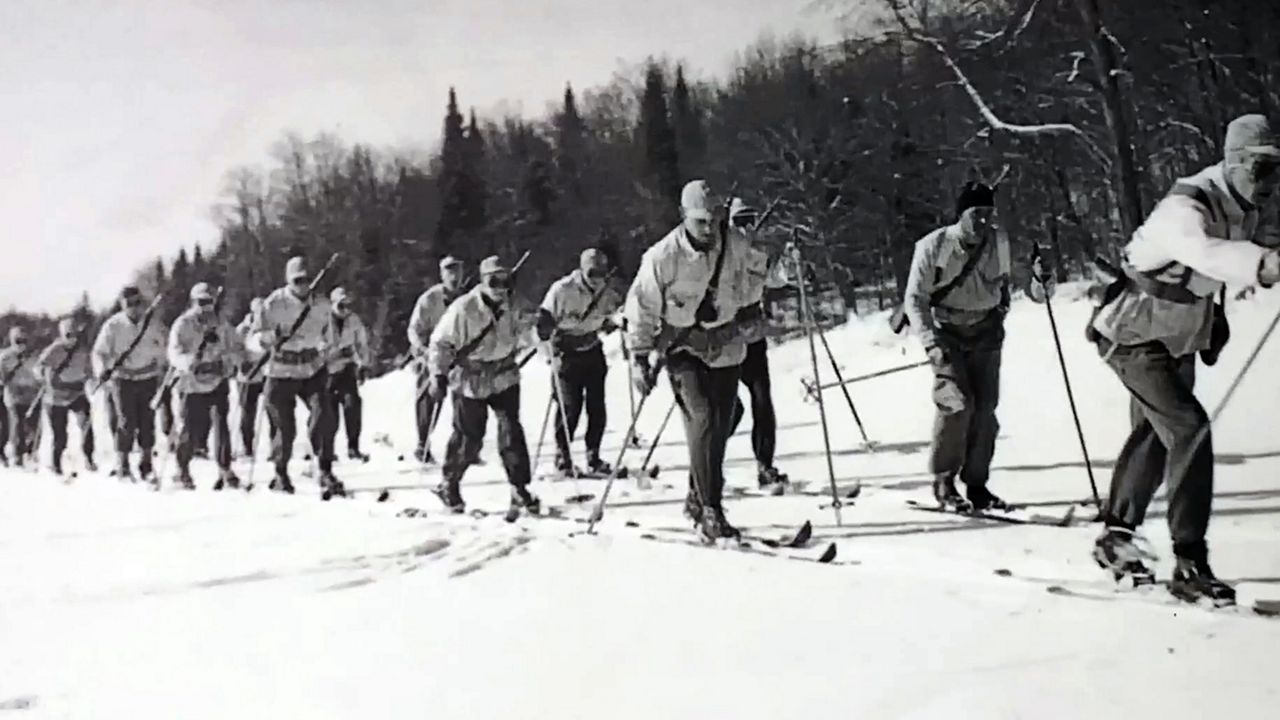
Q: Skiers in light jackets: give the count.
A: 14